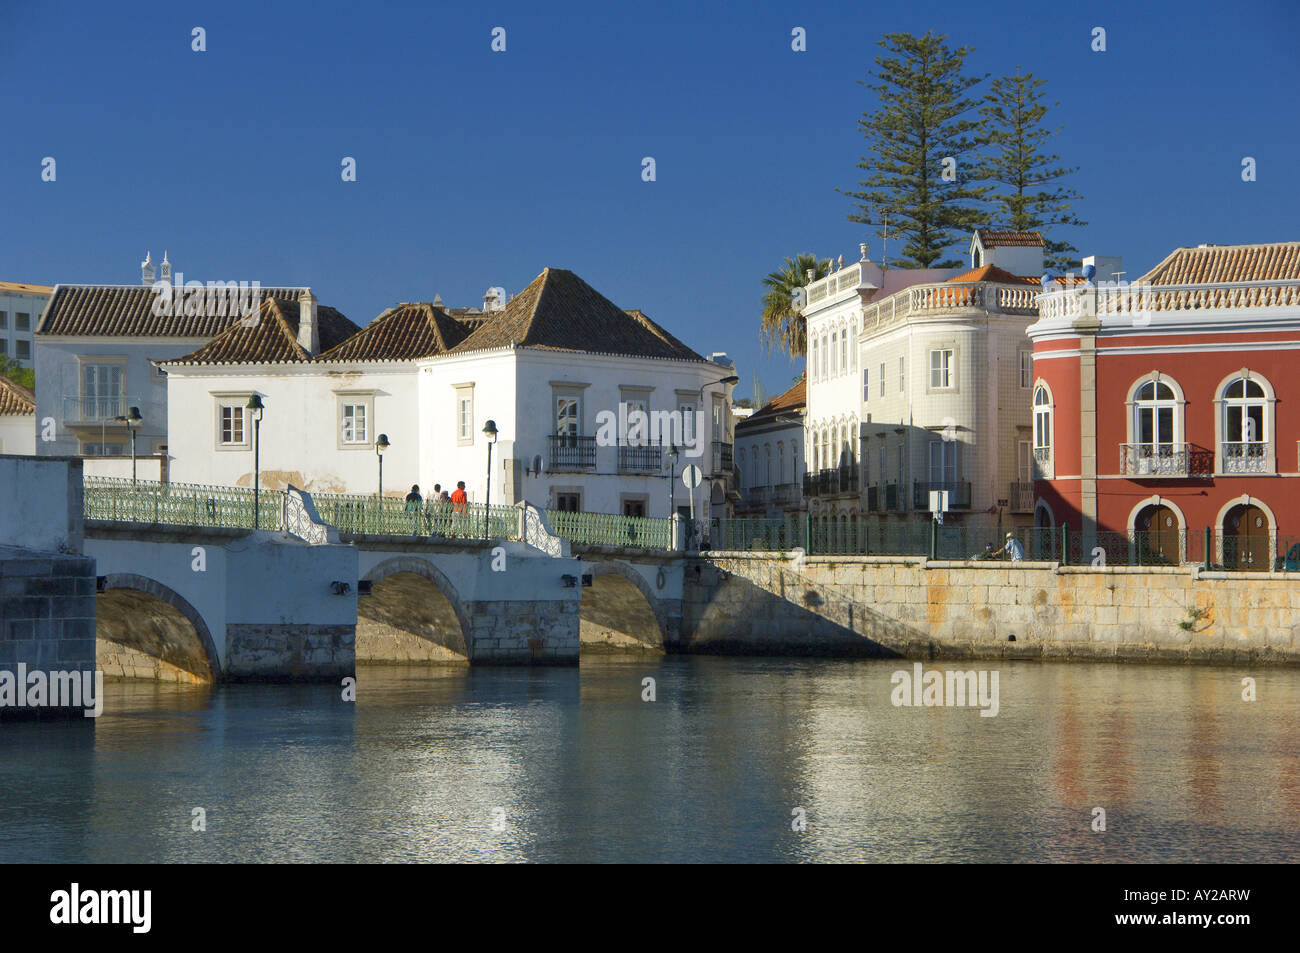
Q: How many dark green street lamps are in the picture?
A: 5